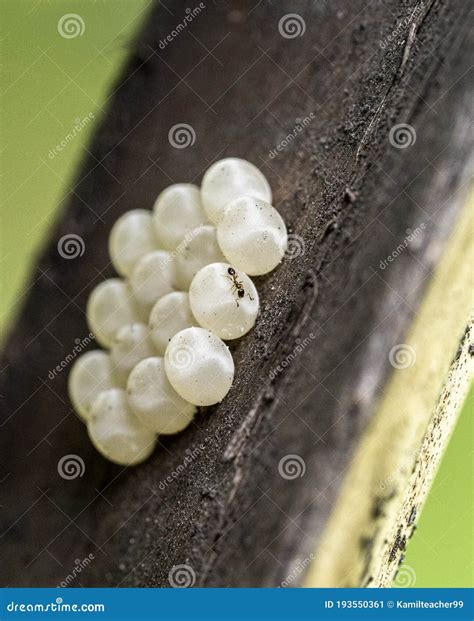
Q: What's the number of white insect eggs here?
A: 14